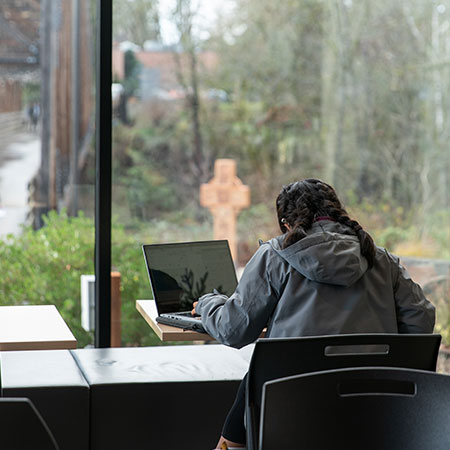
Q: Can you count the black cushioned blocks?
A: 2